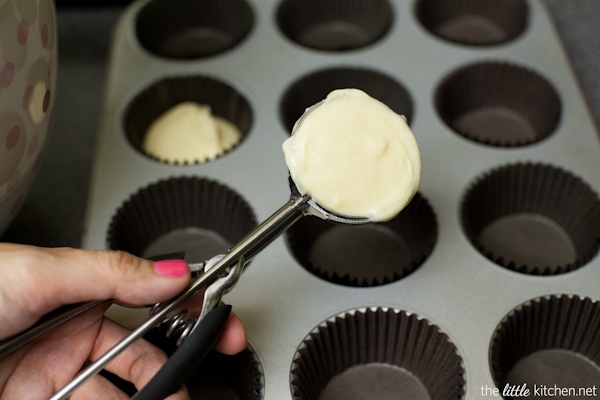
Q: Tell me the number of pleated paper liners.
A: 12